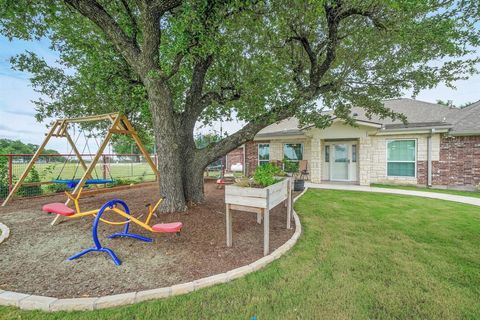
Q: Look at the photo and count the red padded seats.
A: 2